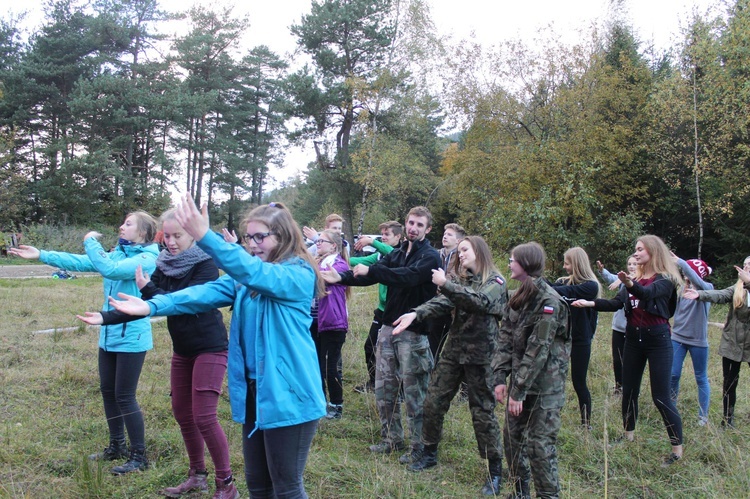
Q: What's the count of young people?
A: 15